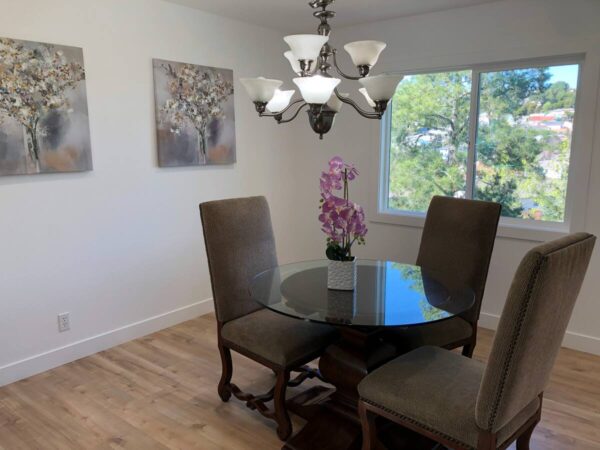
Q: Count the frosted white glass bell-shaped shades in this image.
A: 9